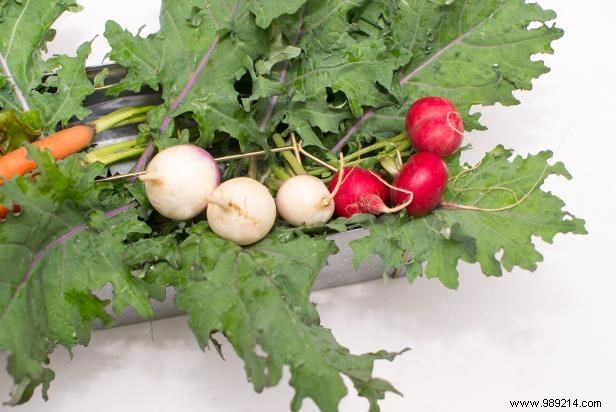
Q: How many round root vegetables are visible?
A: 6